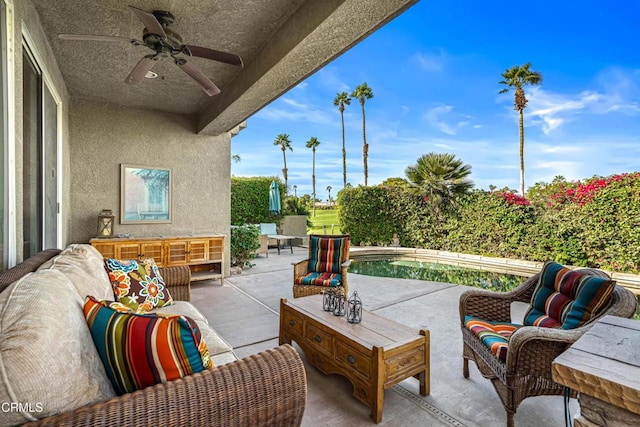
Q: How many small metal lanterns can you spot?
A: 3